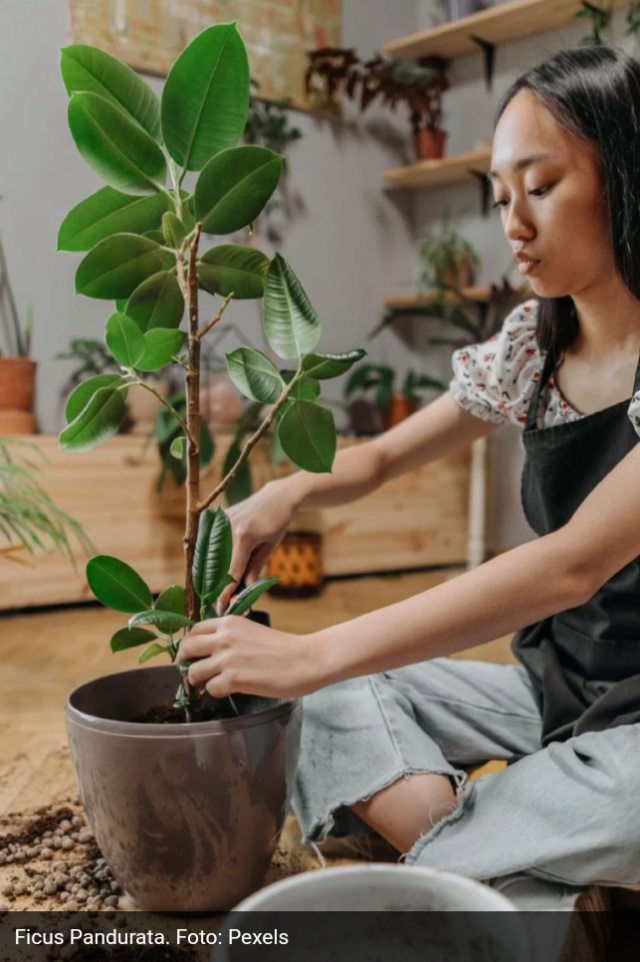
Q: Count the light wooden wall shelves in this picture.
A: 3